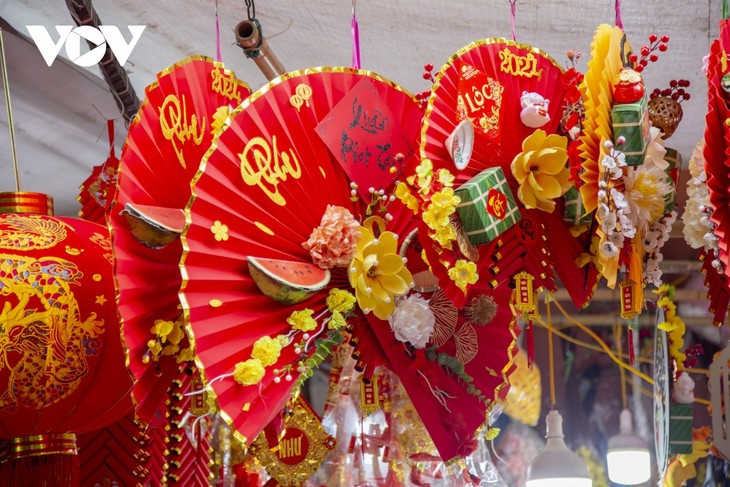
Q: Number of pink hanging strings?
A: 4